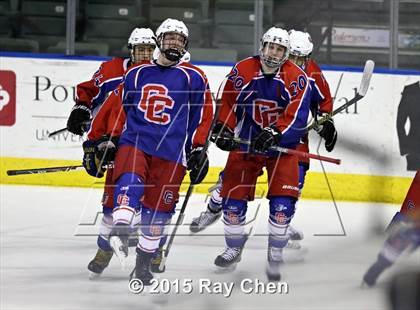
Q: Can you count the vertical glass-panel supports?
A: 3